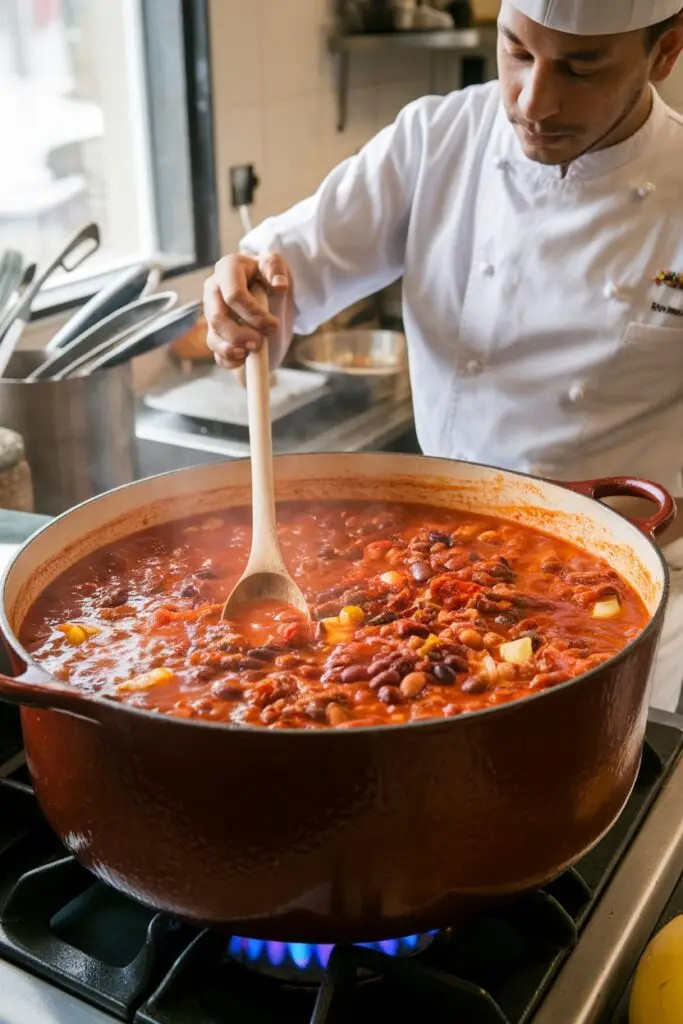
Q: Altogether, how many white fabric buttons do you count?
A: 6